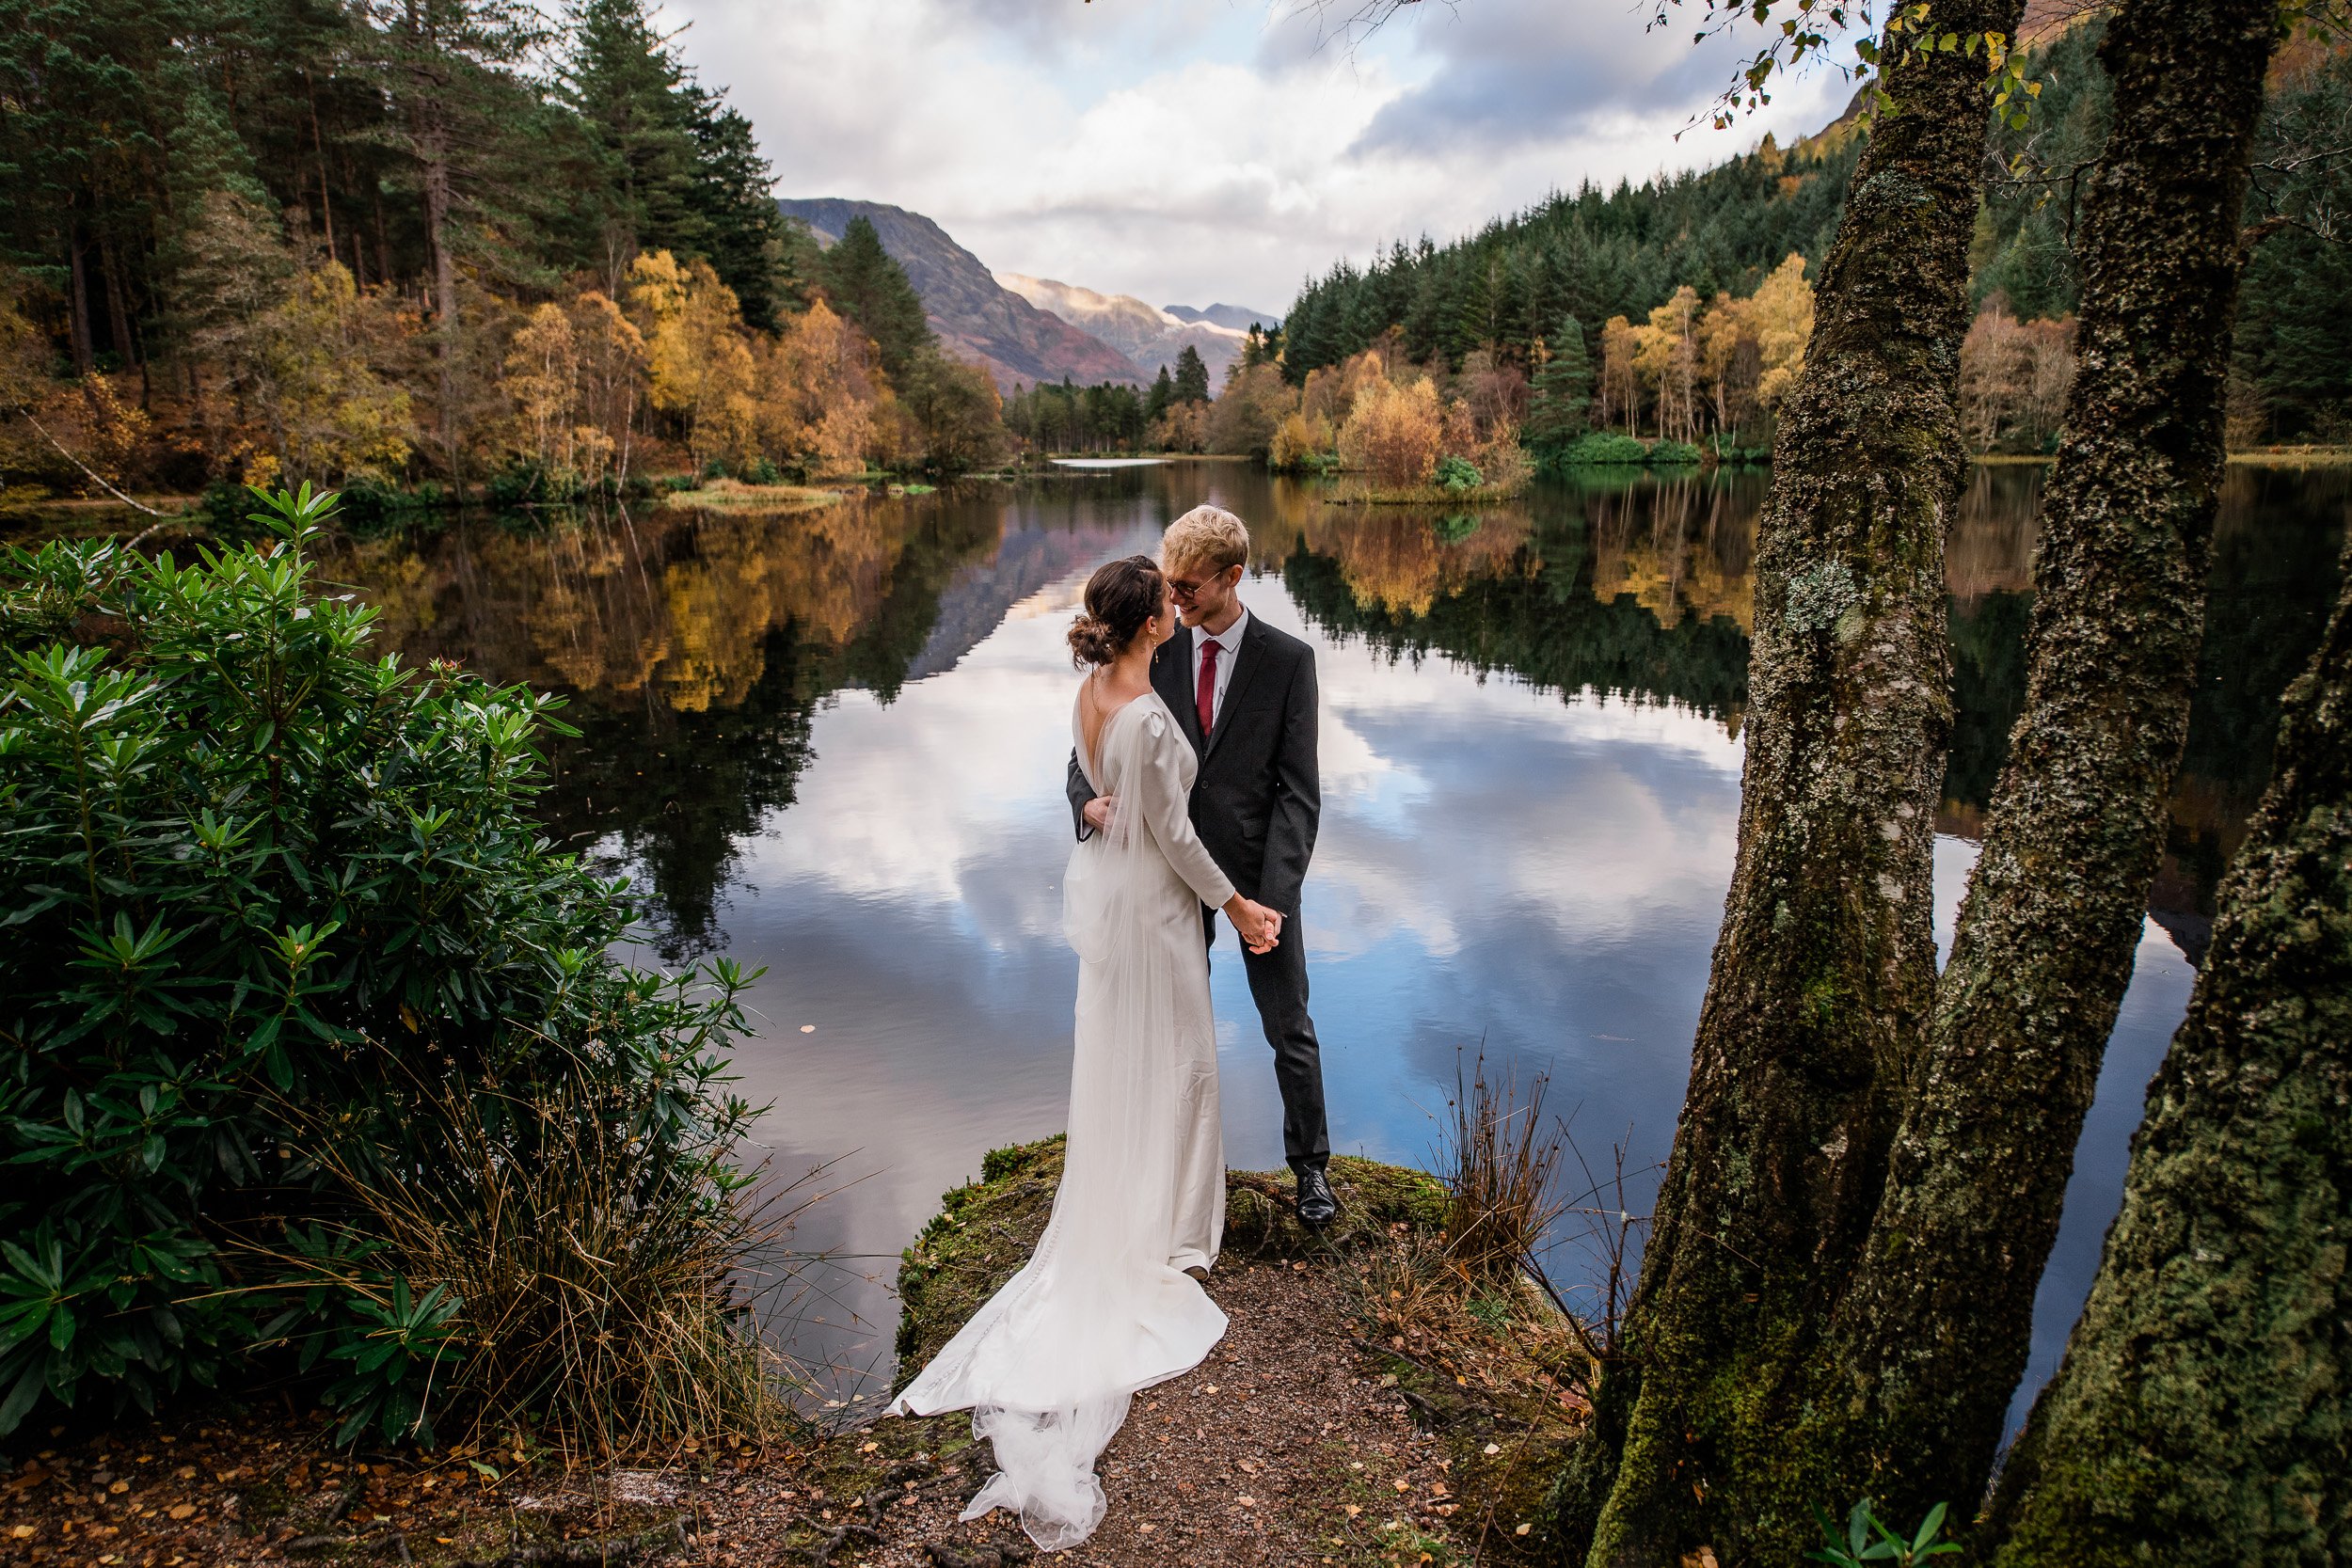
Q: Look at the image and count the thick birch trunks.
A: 3